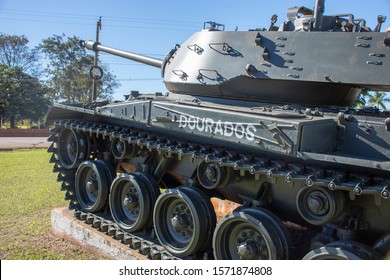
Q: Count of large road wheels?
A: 5